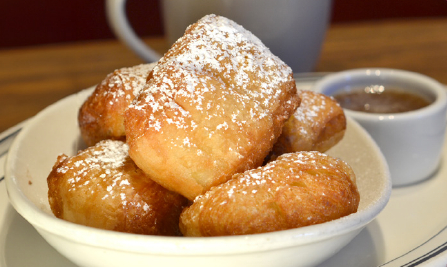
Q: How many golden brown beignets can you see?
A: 5